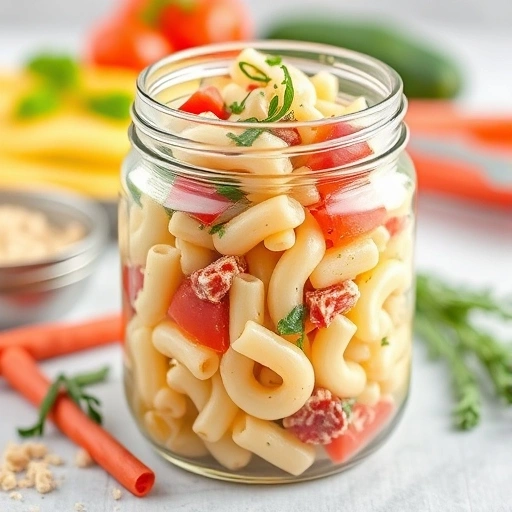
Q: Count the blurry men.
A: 0